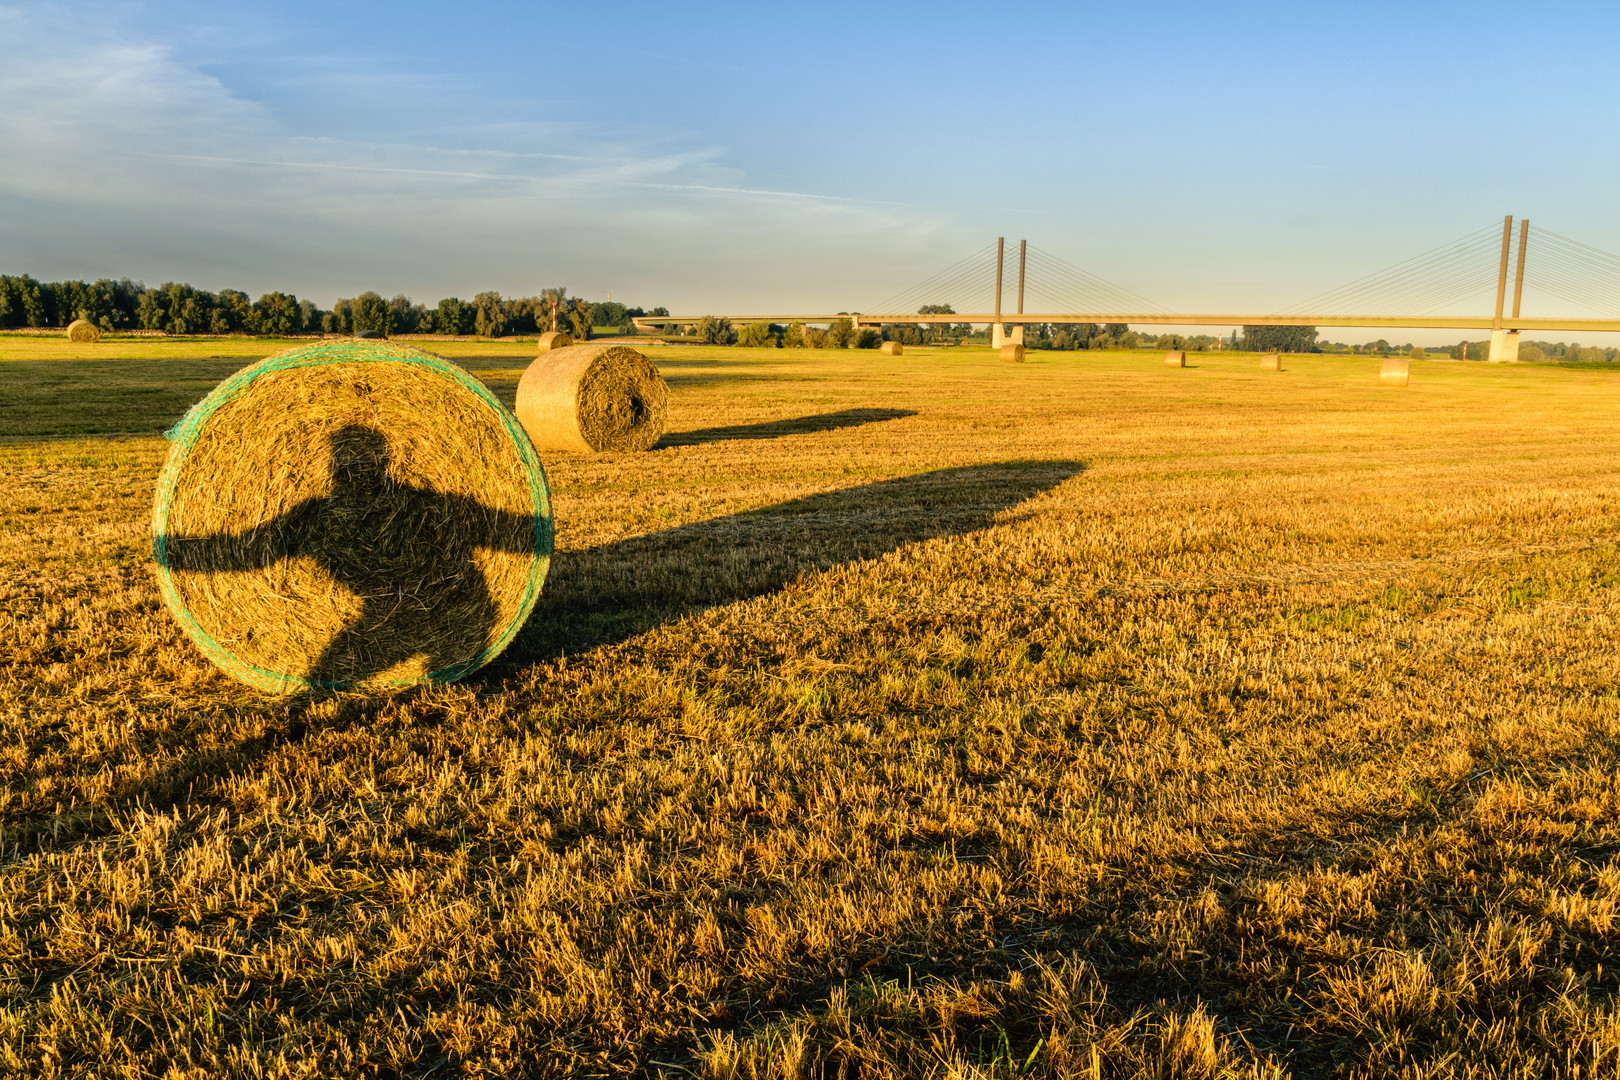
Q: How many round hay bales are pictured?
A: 10